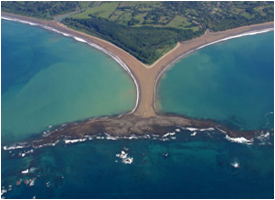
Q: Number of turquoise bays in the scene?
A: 2